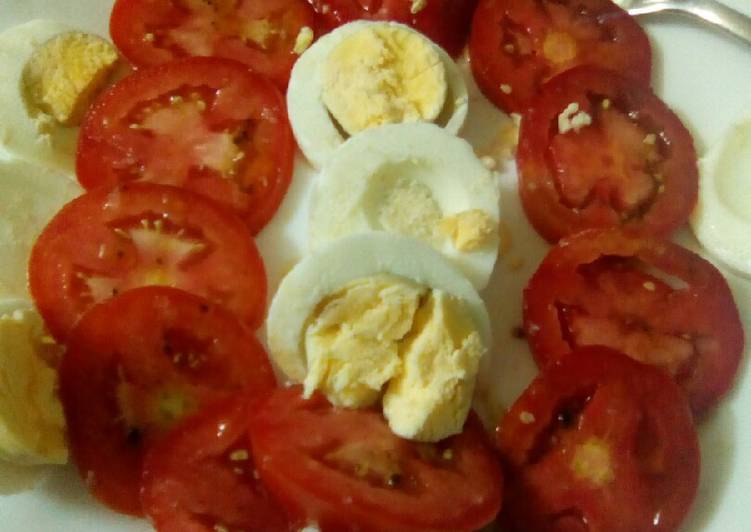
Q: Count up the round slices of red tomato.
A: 11